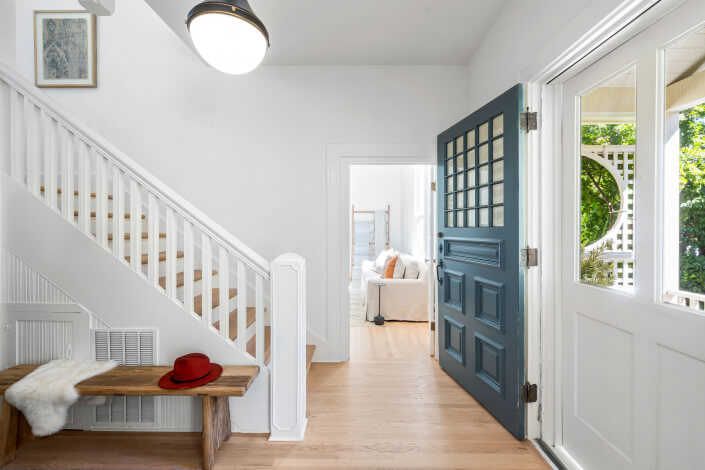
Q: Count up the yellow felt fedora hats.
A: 0